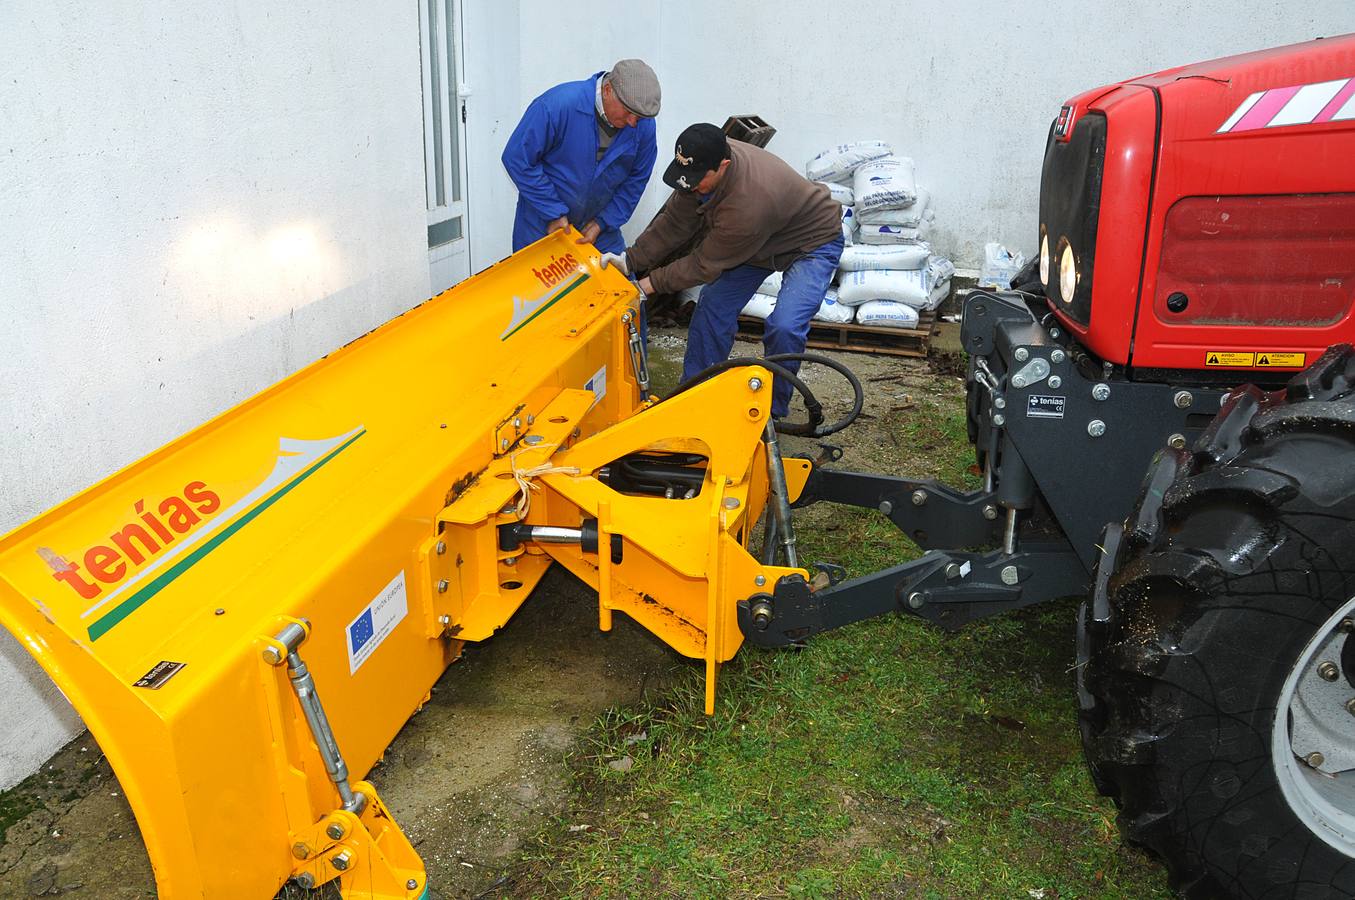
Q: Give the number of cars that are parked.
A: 0